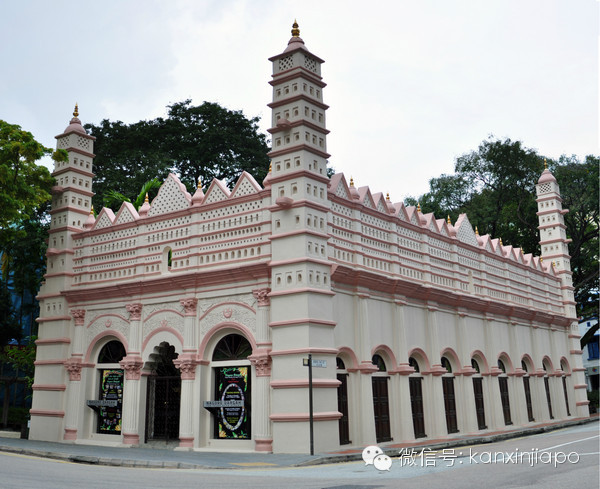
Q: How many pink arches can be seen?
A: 15